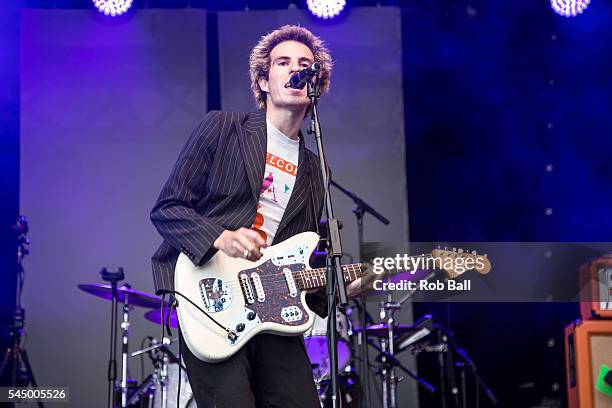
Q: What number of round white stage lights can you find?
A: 3